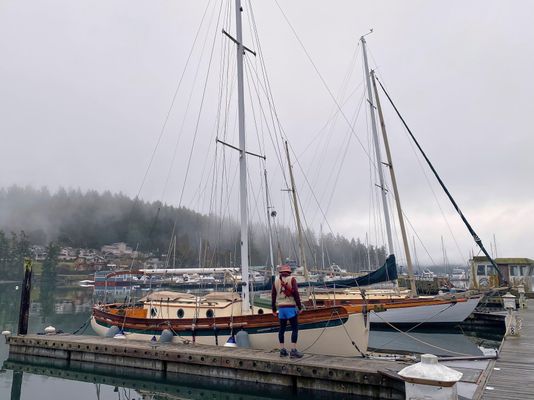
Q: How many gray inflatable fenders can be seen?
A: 3